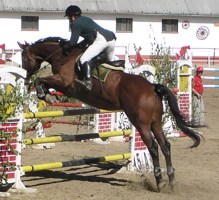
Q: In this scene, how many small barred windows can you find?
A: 3